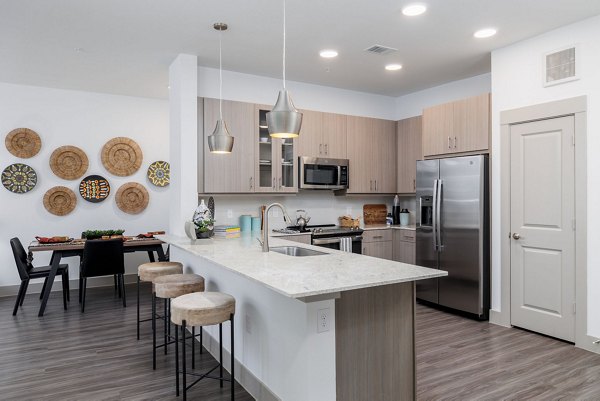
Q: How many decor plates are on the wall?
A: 8